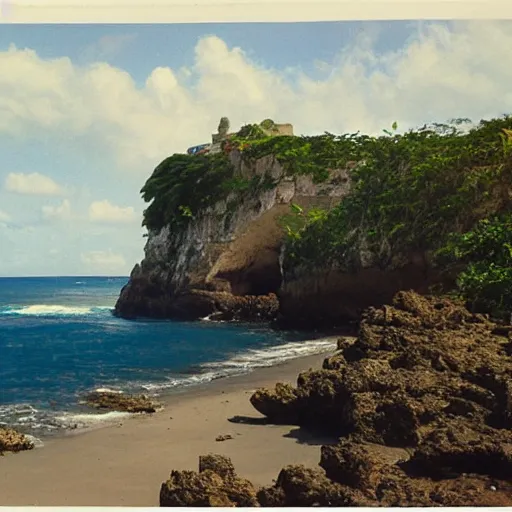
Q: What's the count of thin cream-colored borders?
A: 2